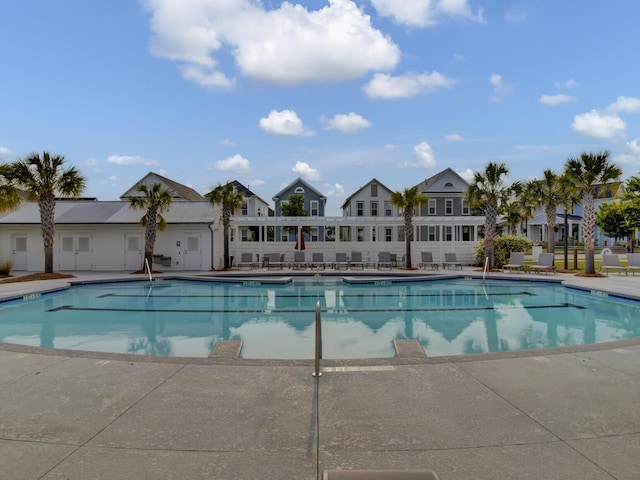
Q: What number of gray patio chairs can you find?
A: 13